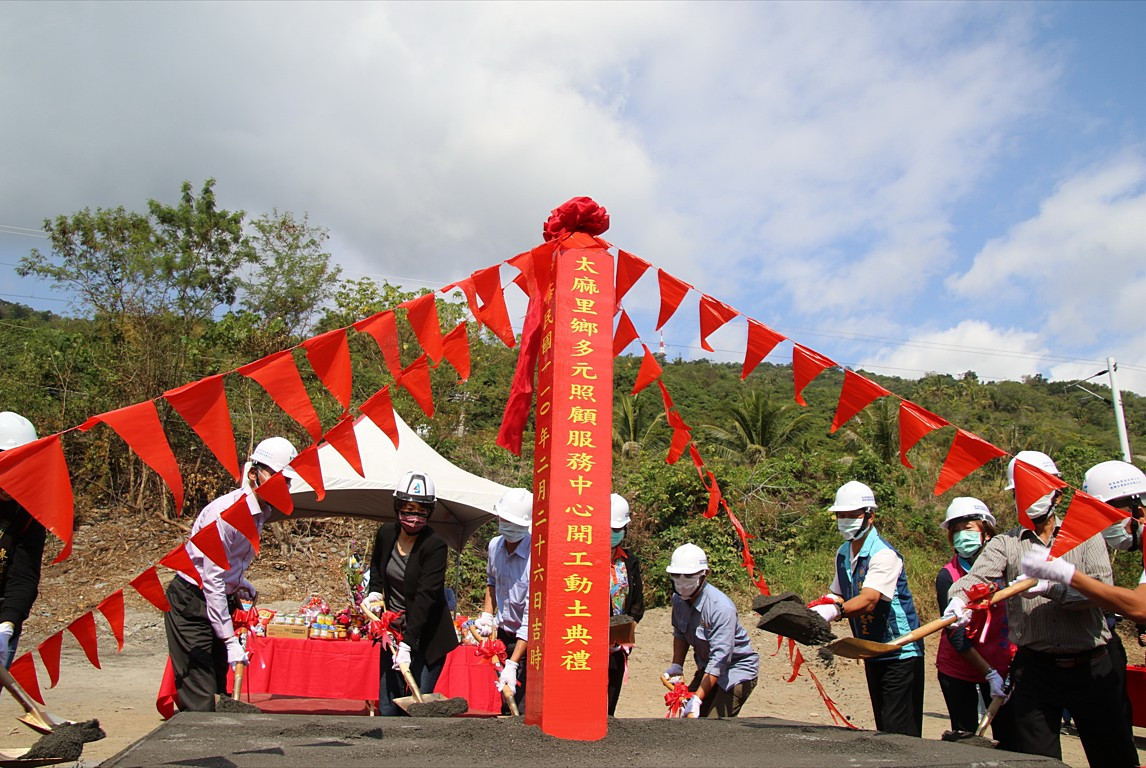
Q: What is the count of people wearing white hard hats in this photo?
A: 10